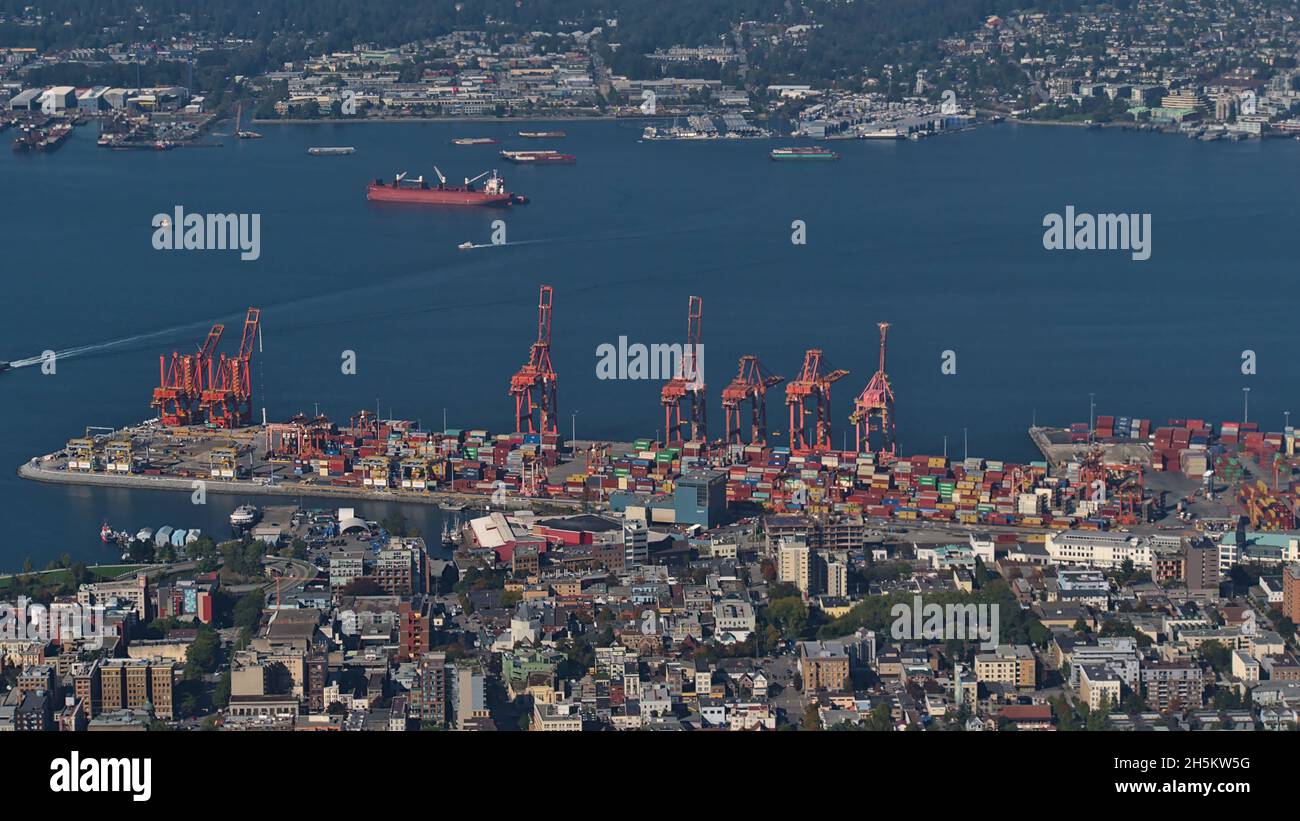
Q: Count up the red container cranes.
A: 7